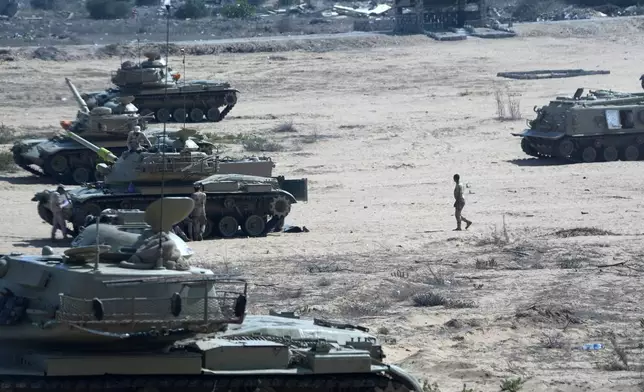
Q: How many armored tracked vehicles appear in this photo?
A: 5